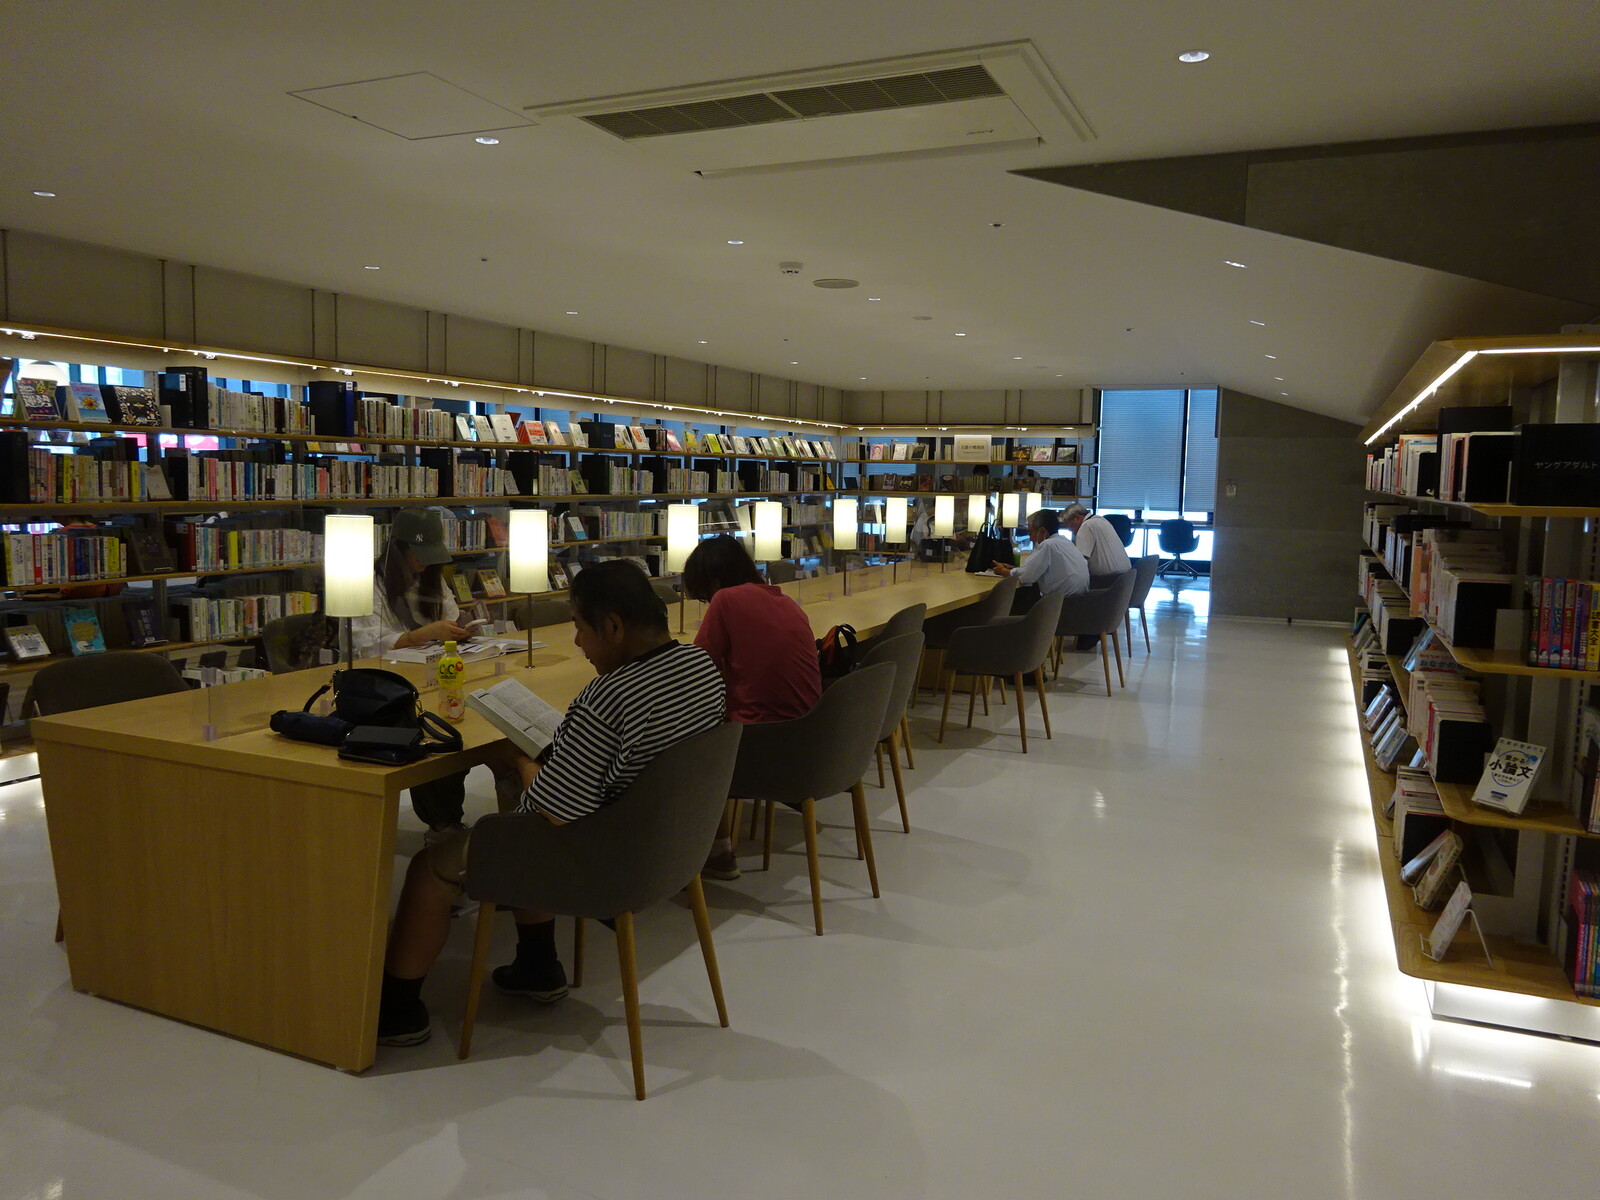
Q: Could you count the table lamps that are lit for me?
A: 10